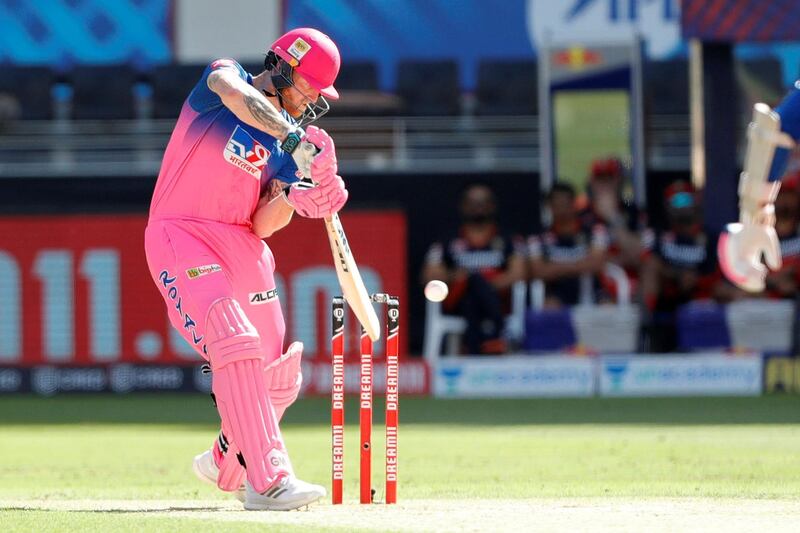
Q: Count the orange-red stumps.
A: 3